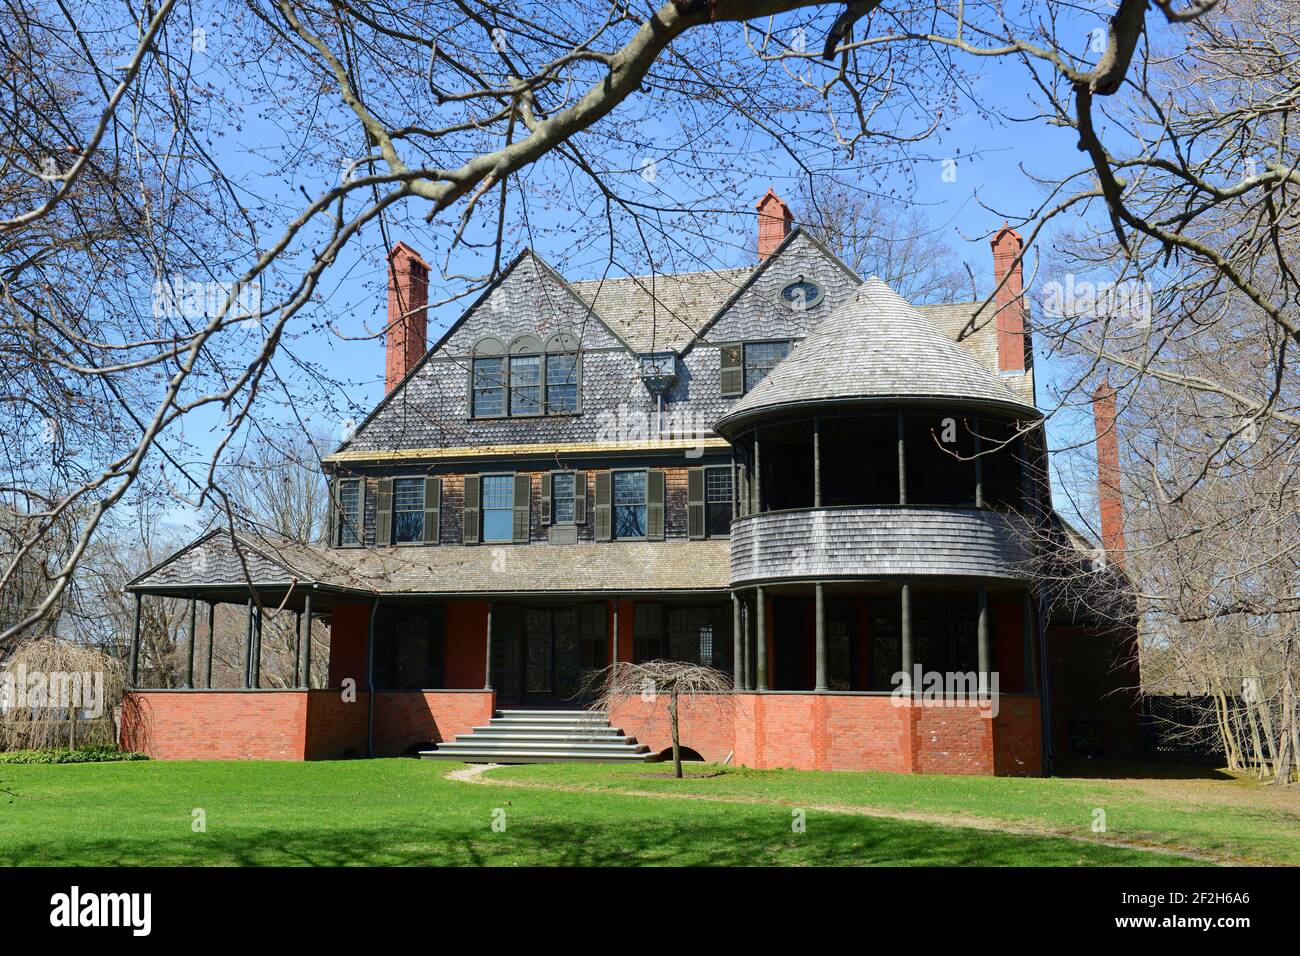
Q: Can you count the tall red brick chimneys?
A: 4